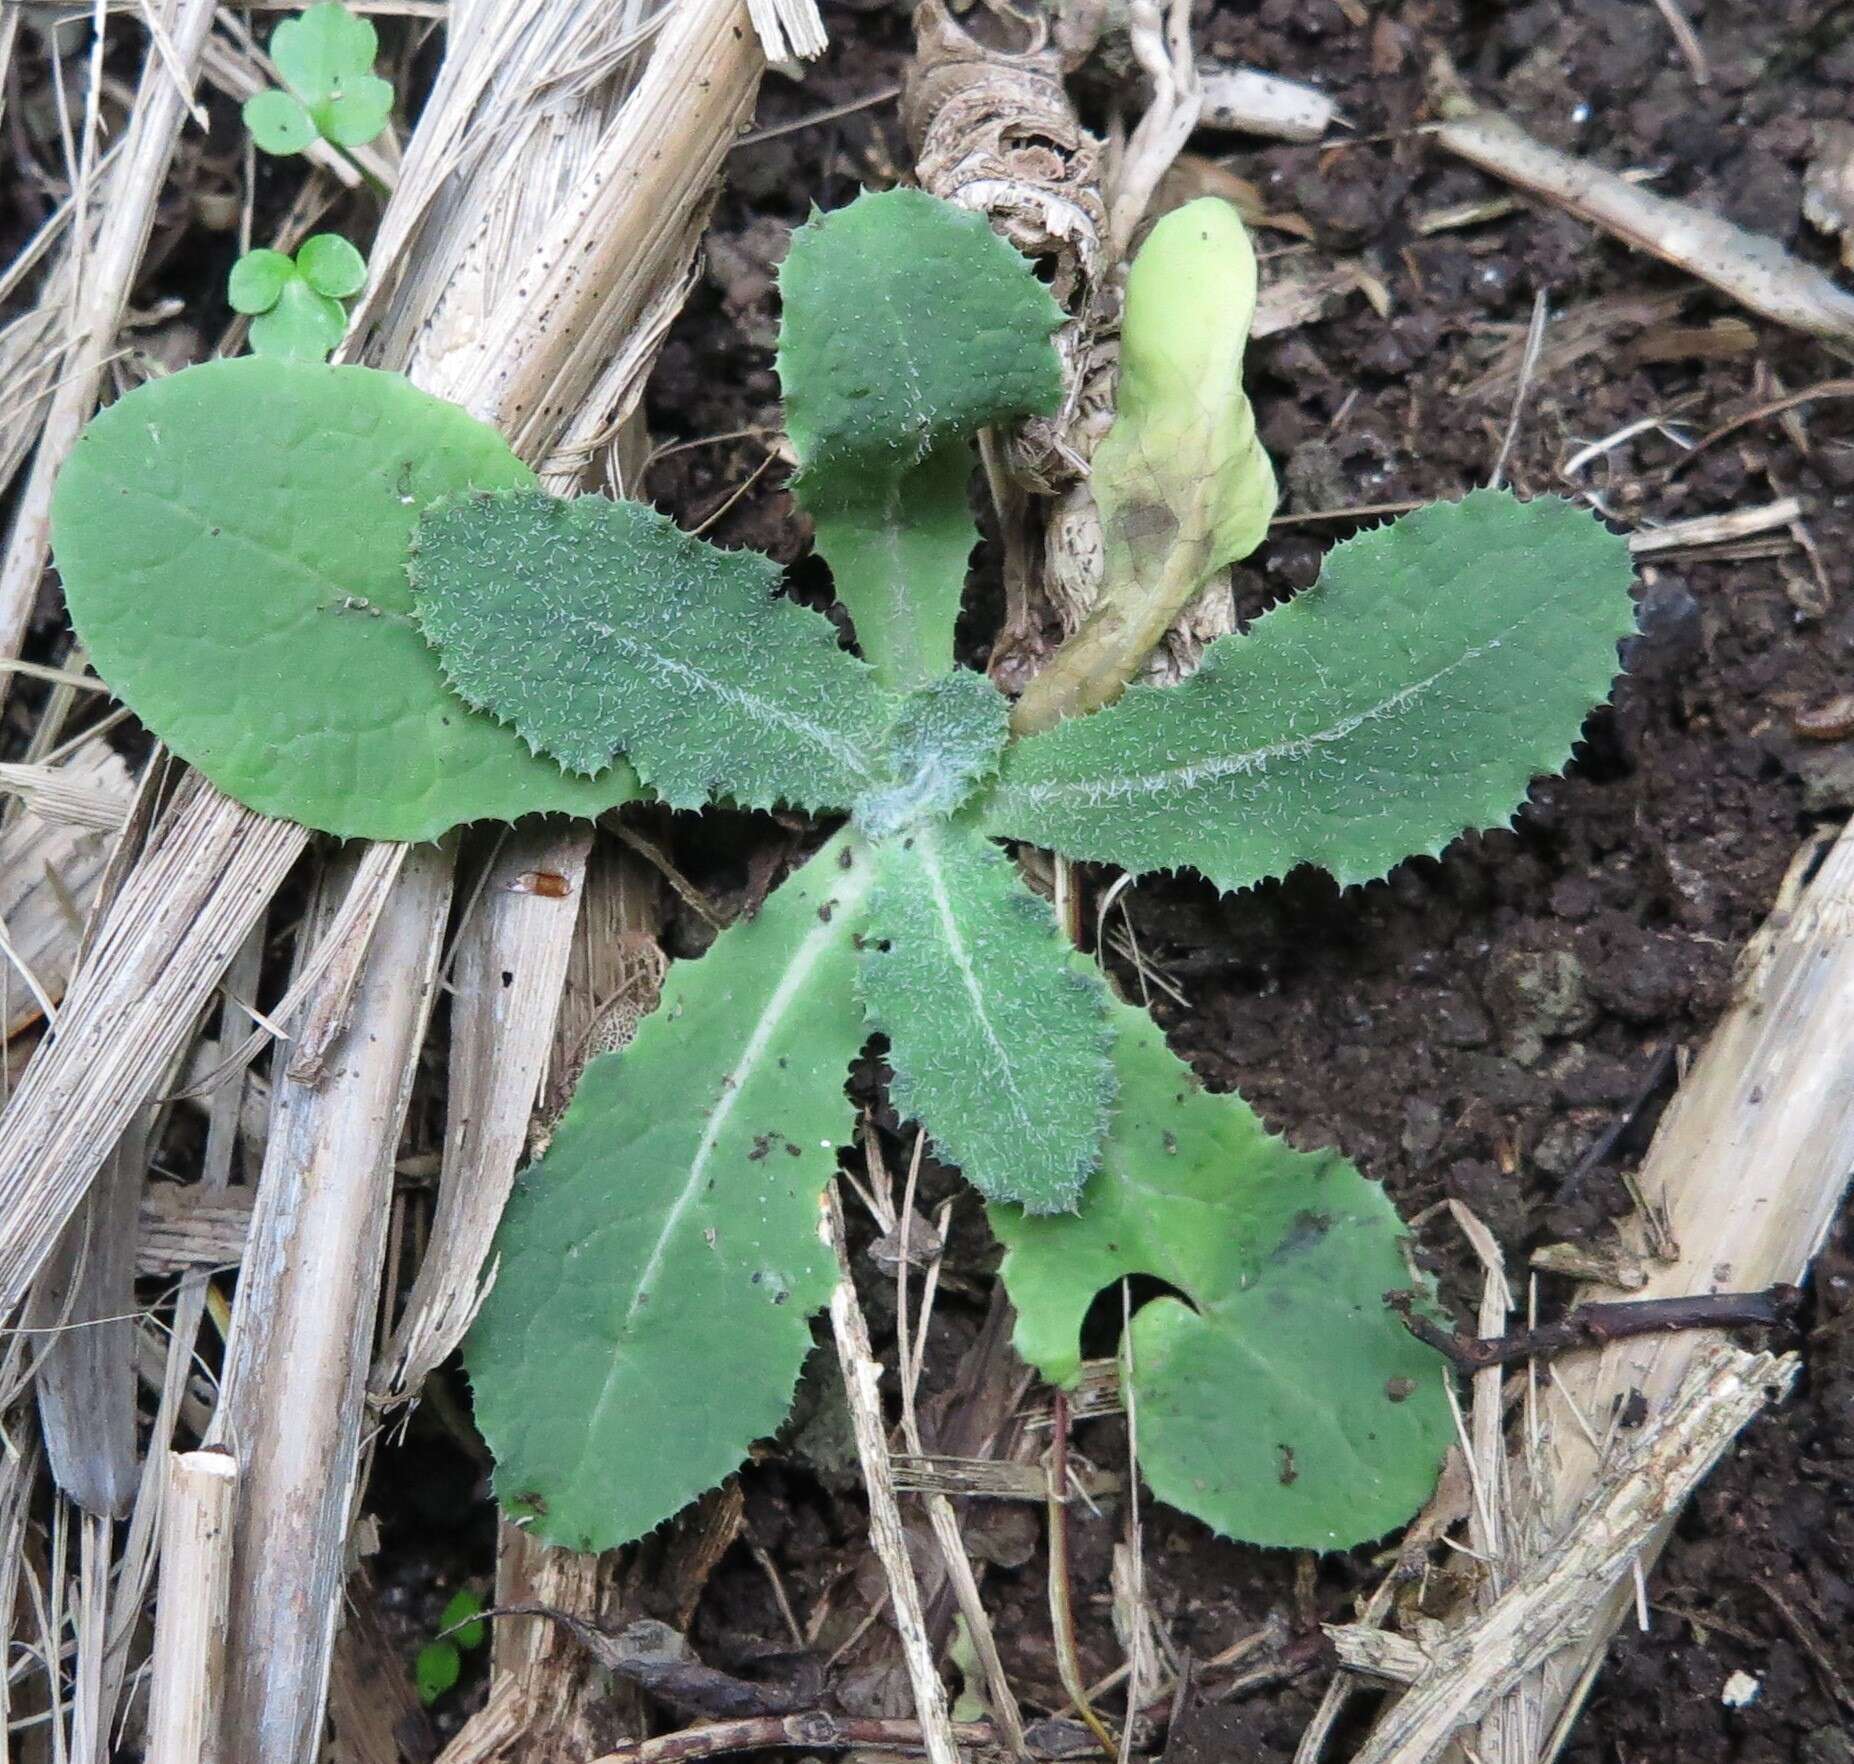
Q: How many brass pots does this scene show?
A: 0